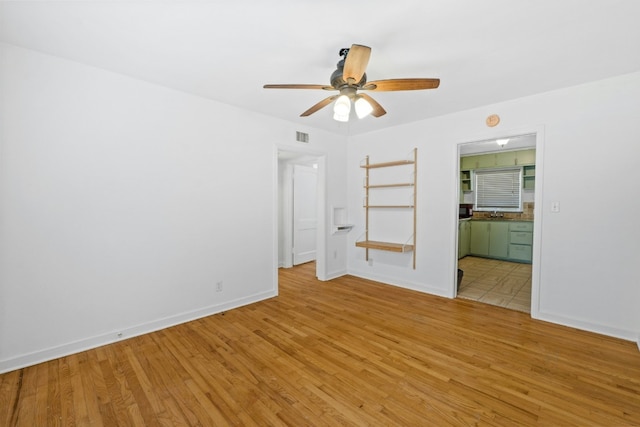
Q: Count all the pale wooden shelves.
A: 4